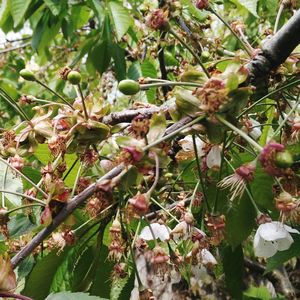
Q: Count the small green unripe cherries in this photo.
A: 4